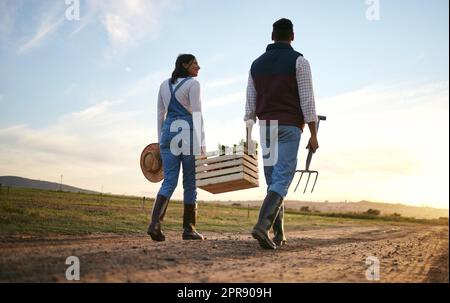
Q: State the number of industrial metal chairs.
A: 0